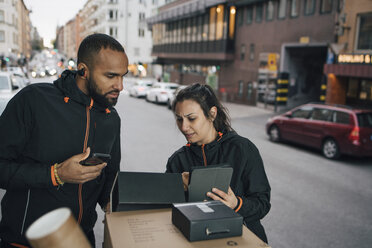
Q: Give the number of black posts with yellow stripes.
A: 2